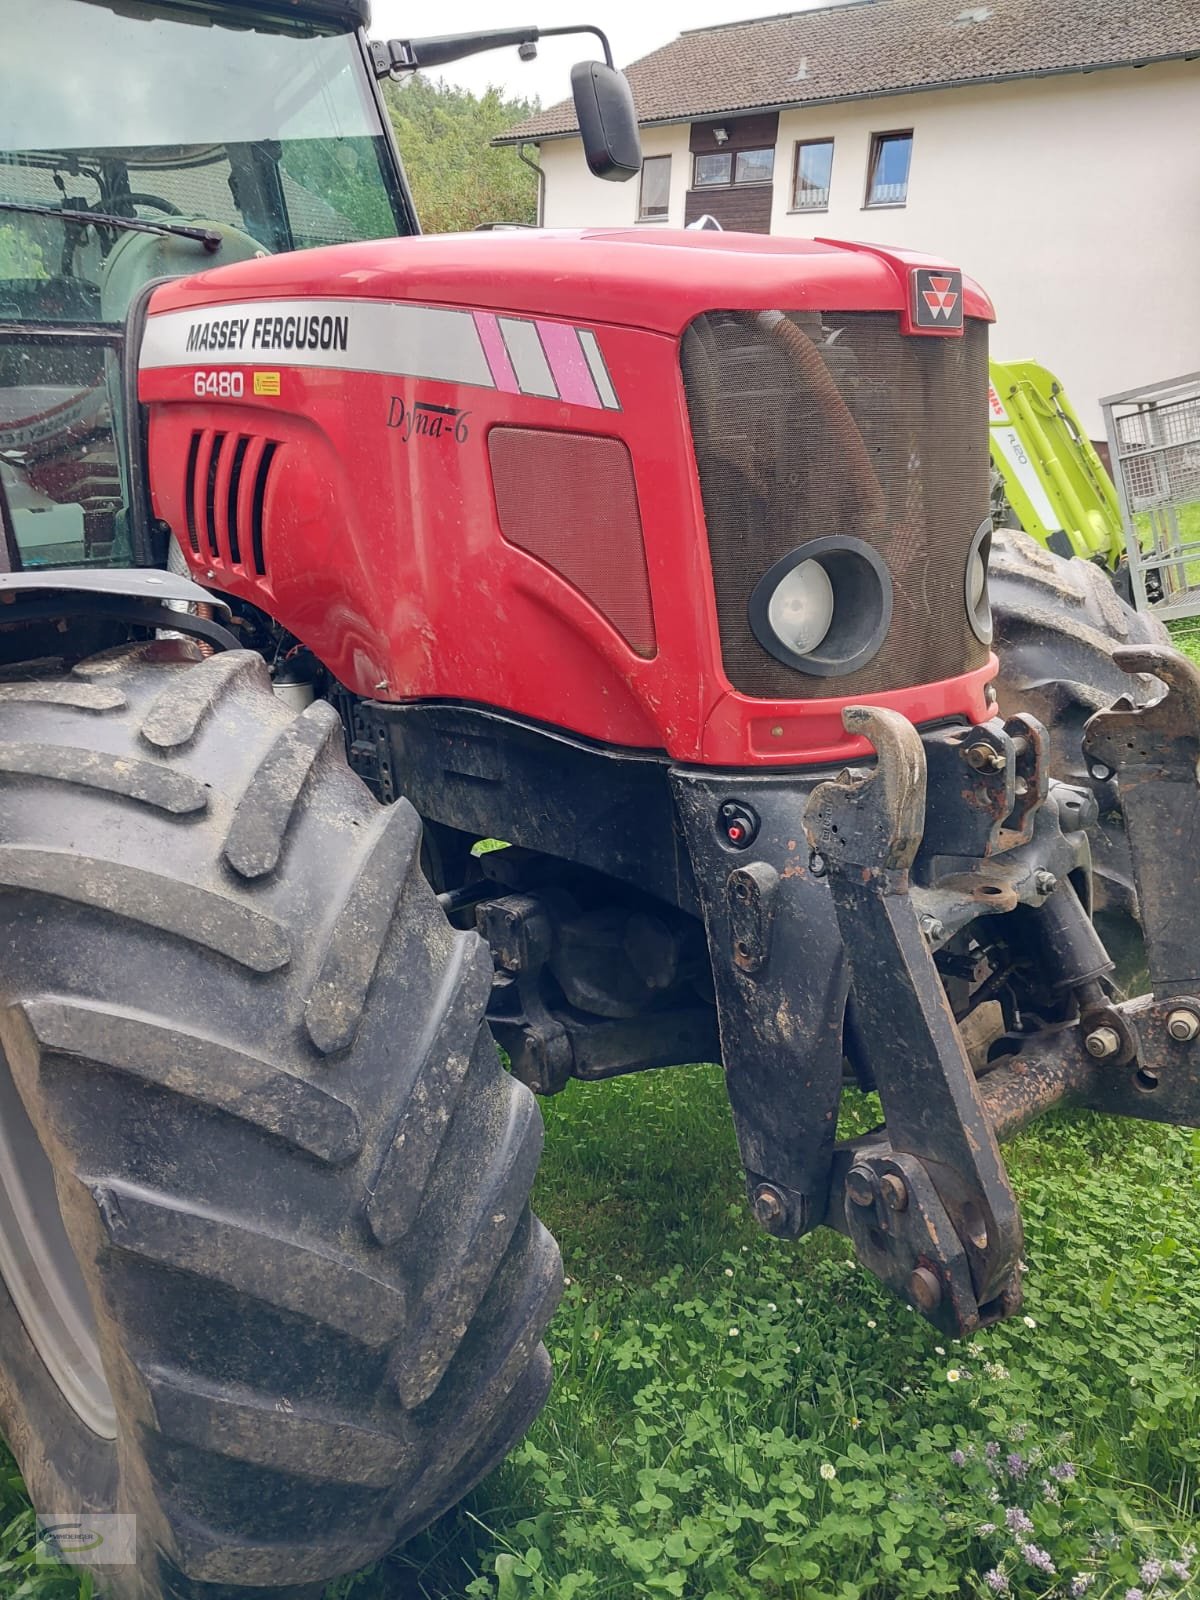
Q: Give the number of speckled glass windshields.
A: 1